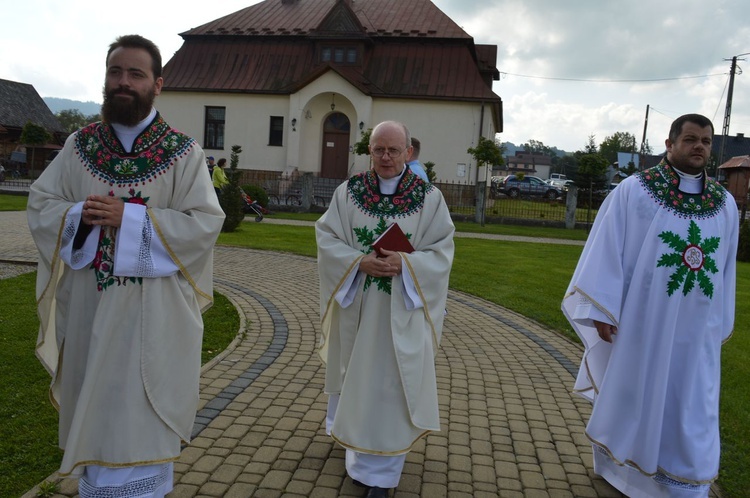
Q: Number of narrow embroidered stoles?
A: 0